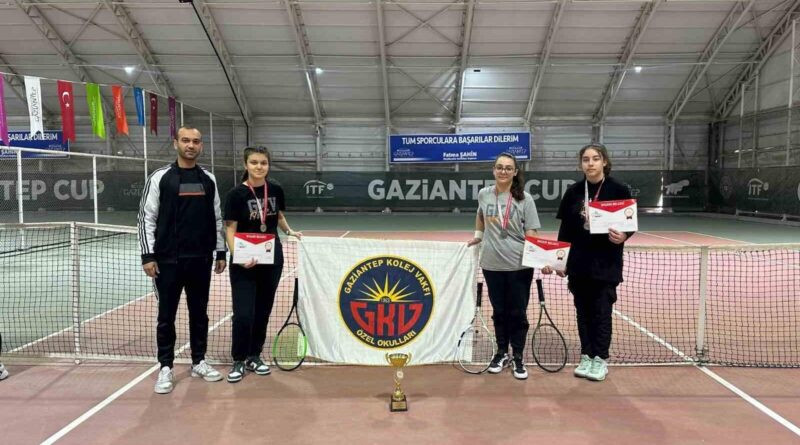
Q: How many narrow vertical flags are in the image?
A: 8